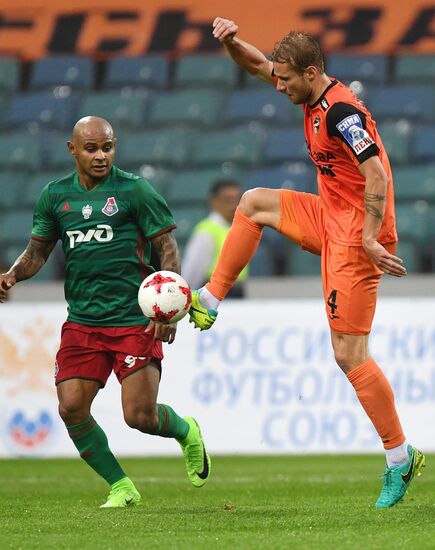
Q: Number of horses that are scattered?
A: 0